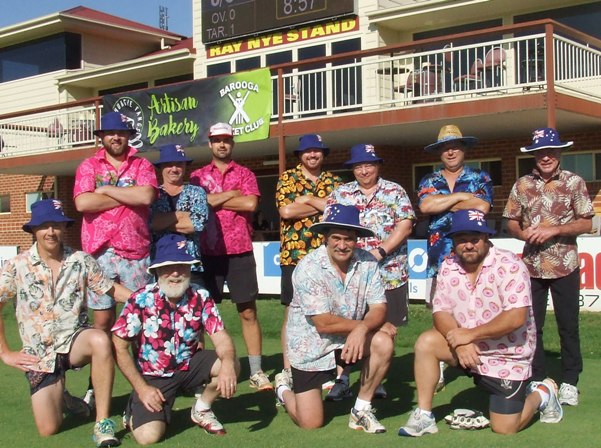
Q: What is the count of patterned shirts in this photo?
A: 11